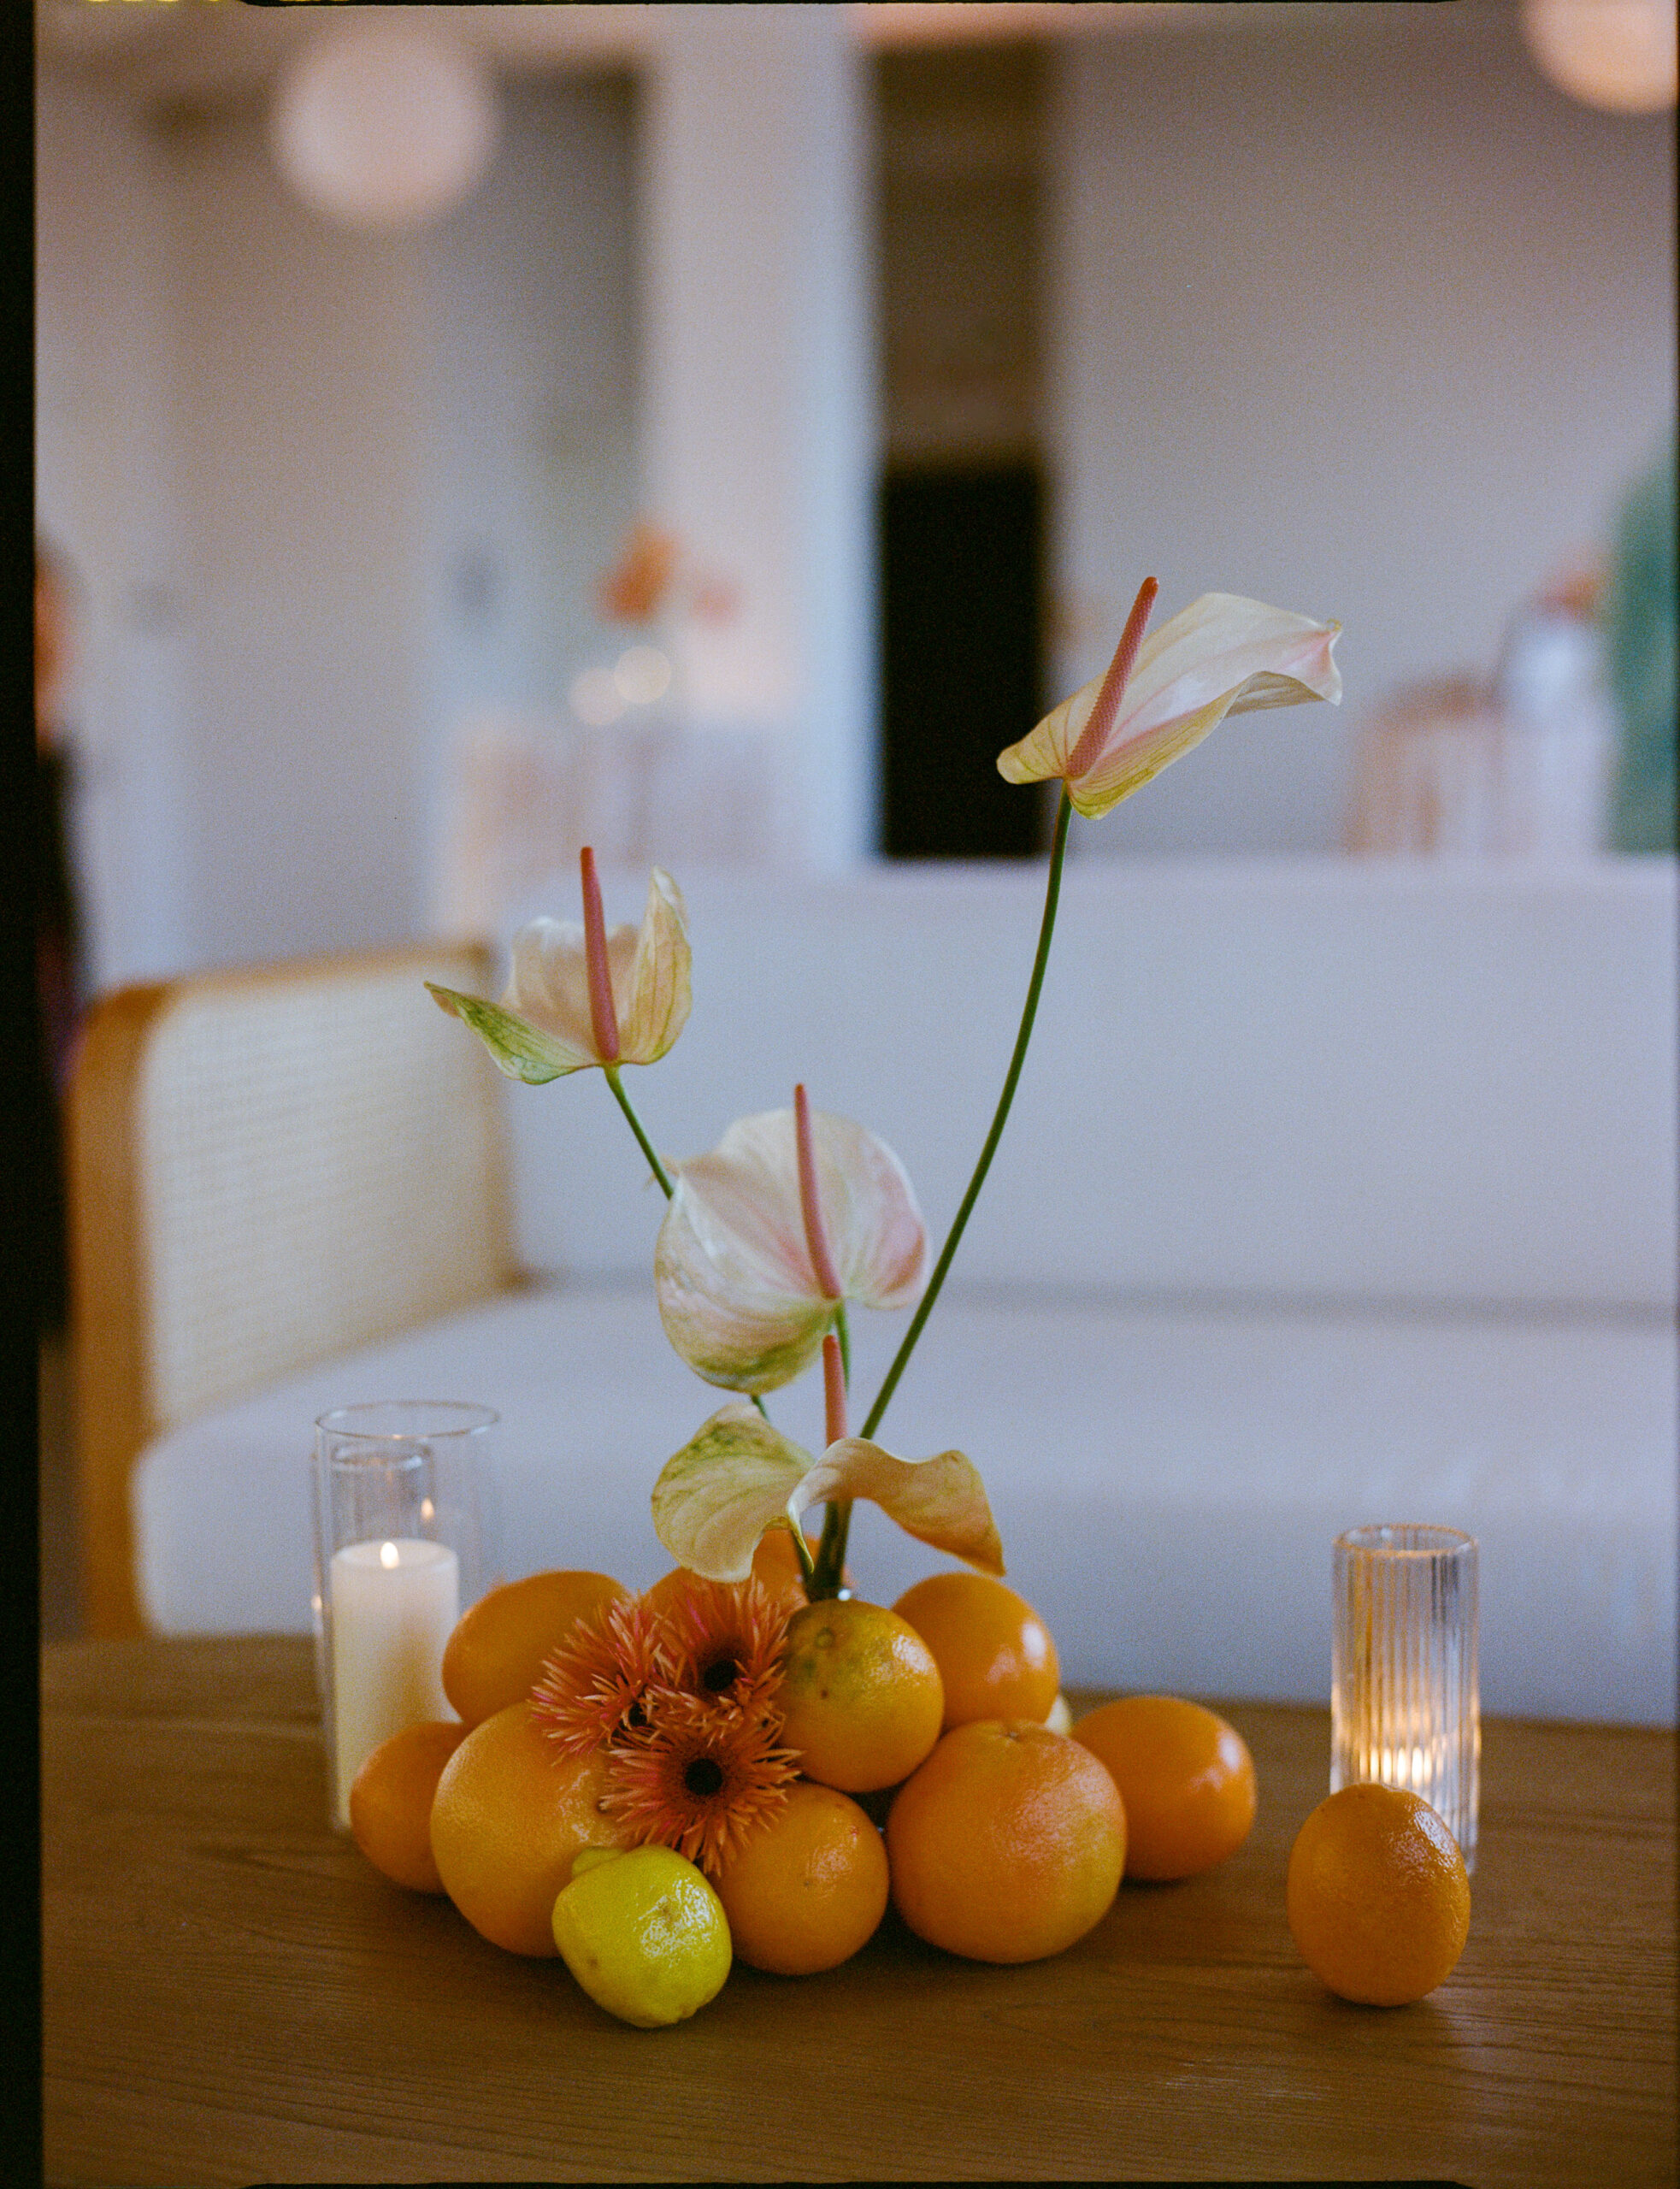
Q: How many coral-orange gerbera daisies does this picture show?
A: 3